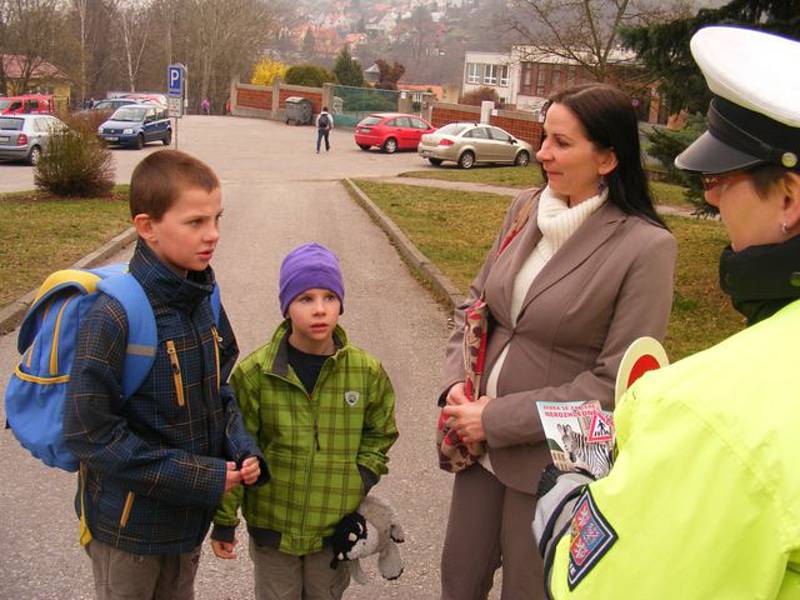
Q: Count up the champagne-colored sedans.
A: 1